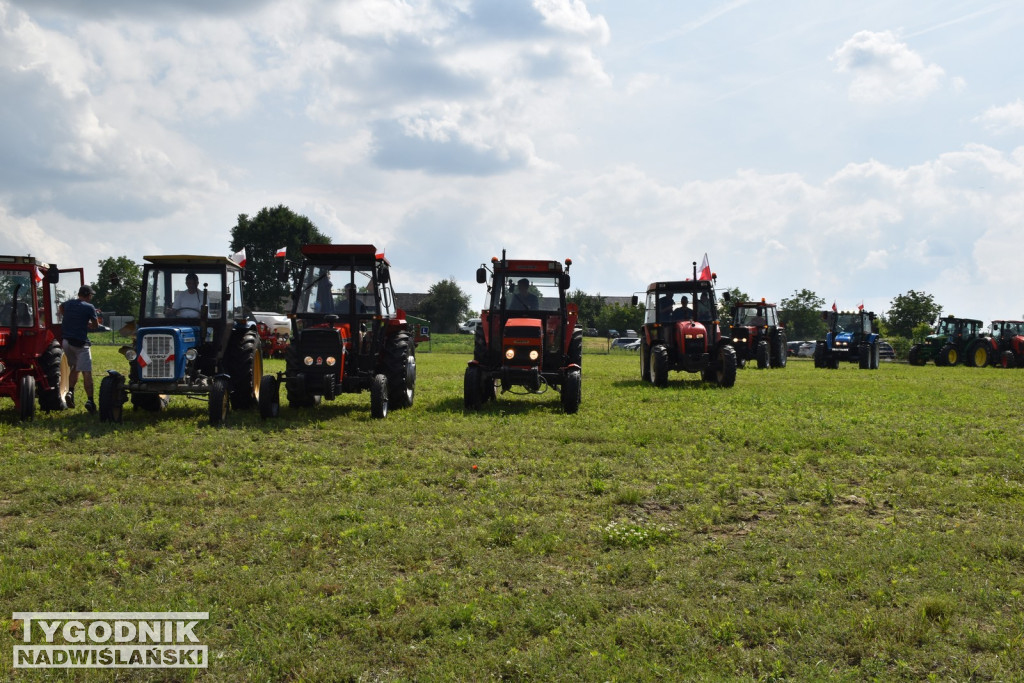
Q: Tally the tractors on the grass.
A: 9